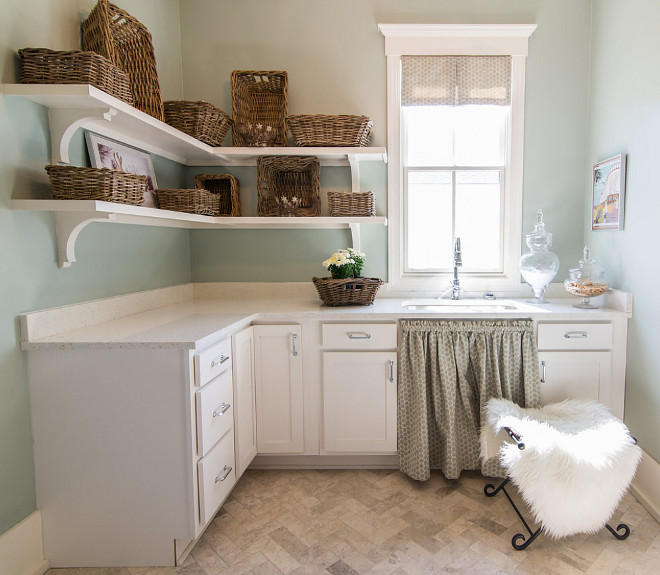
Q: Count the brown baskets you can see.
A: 11